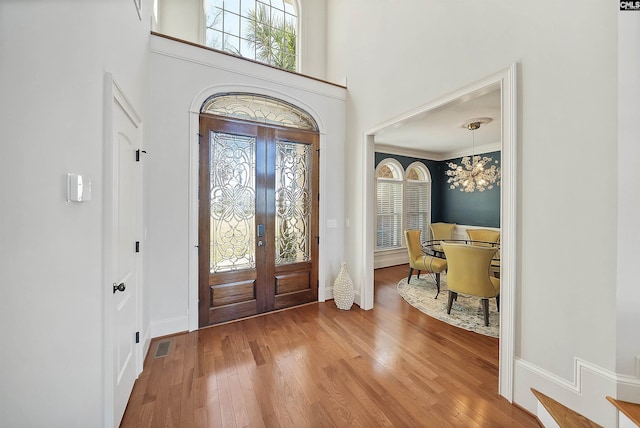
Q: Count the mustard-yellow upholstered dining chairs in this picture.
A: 4